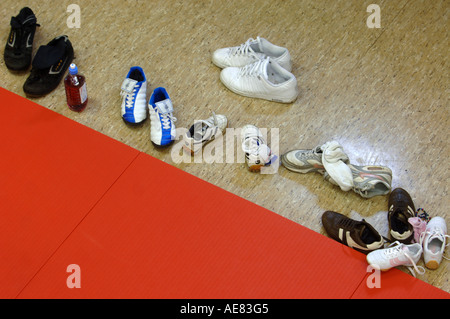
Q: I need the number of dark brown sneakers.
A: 2